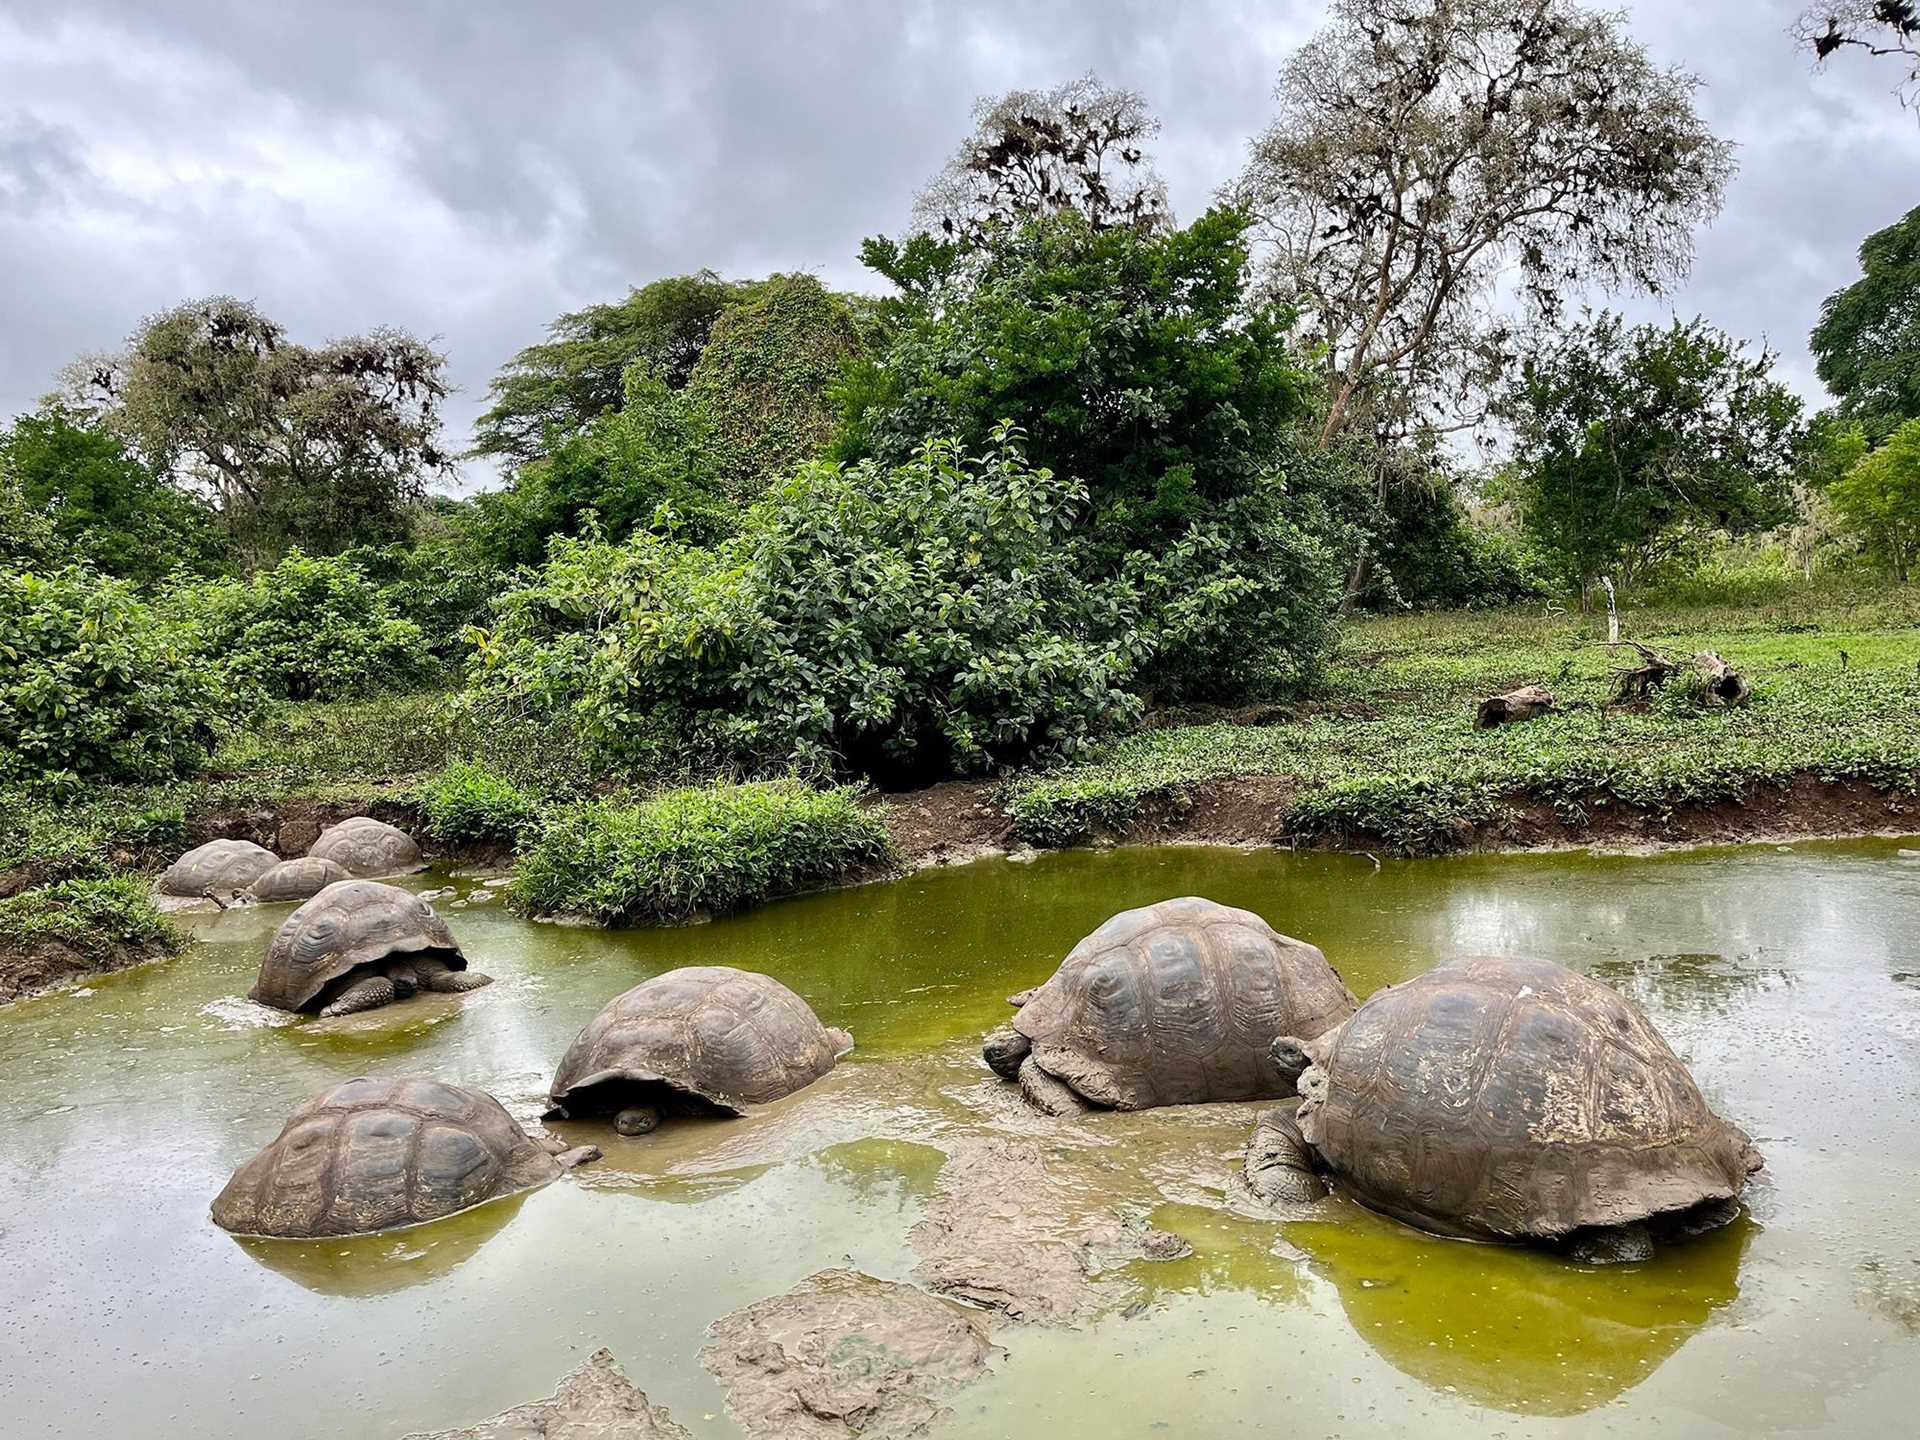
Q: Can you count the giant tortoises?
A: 8